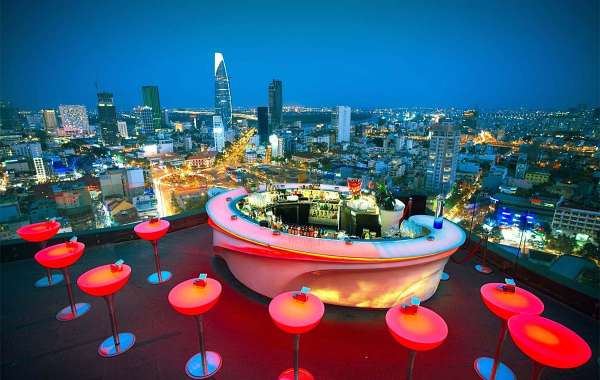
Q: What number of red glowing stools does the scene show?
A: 9